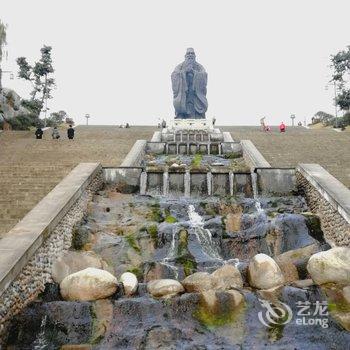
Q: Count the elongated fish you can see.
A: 0